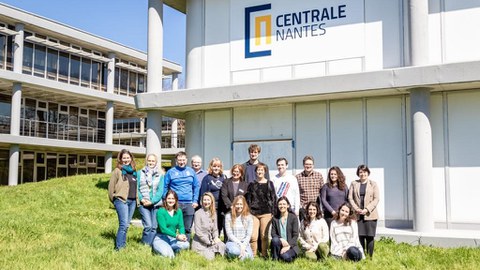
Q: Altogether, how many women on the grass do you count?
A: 13